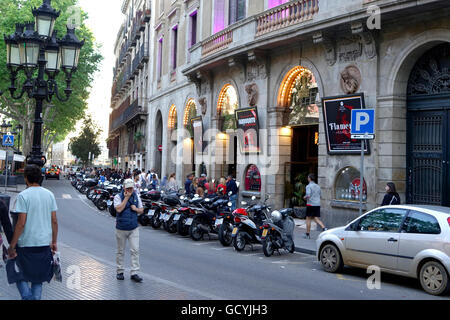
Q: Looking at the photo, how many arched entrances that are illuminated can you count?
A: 4